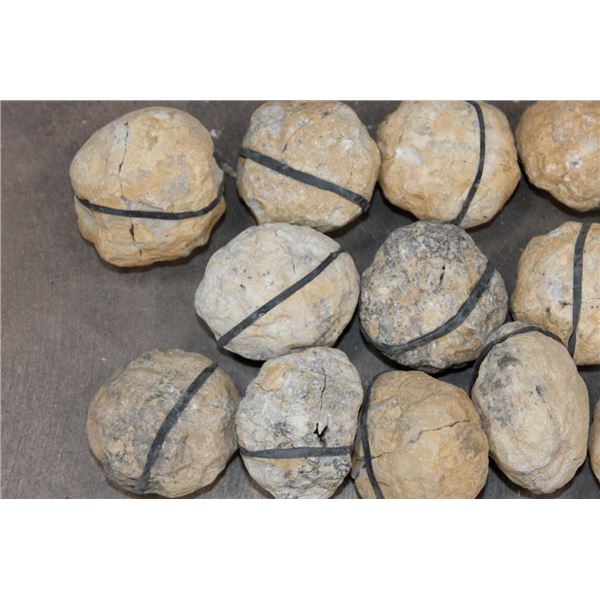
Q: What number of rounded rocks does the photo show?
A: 12